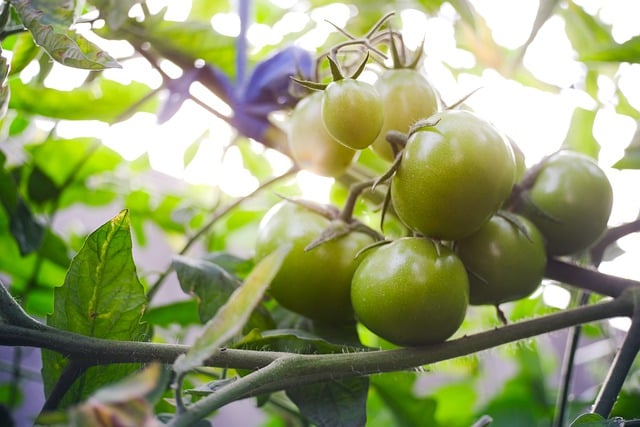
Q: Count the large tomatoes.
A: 5